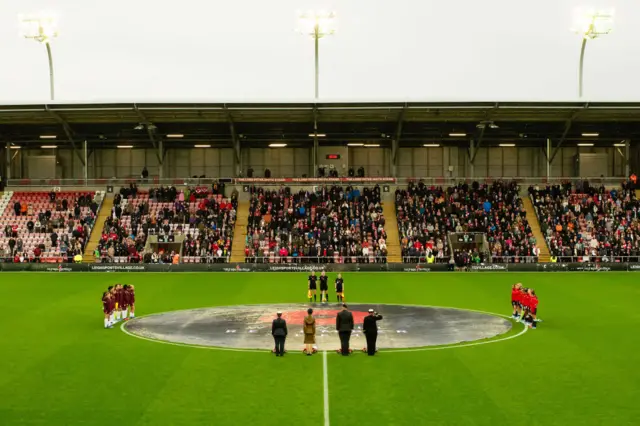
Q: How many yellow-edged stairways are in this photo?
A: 4